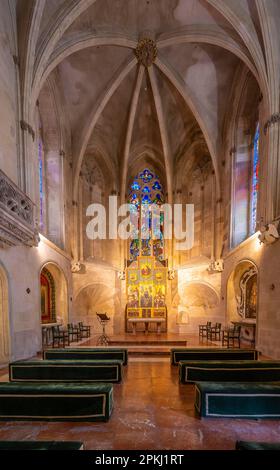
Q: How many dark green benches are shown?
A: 8